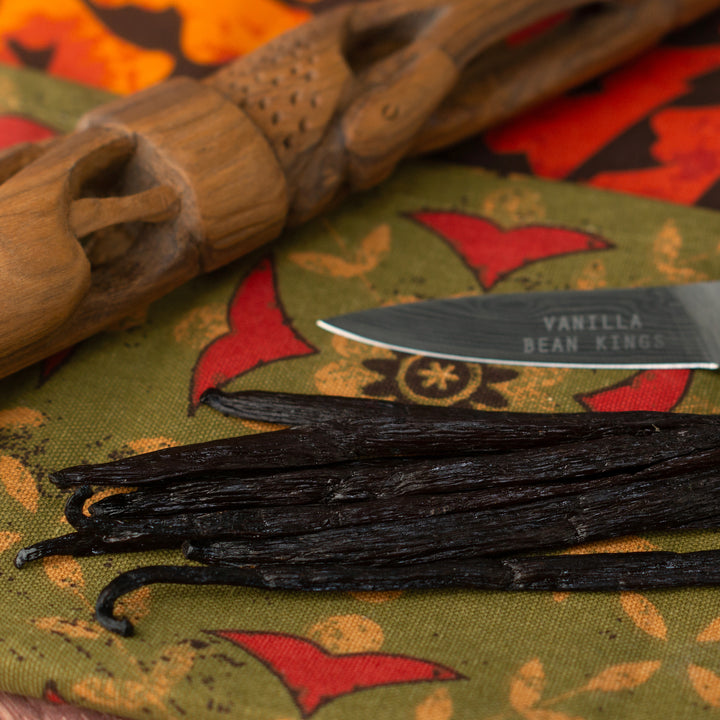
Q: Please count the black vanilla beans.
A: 7